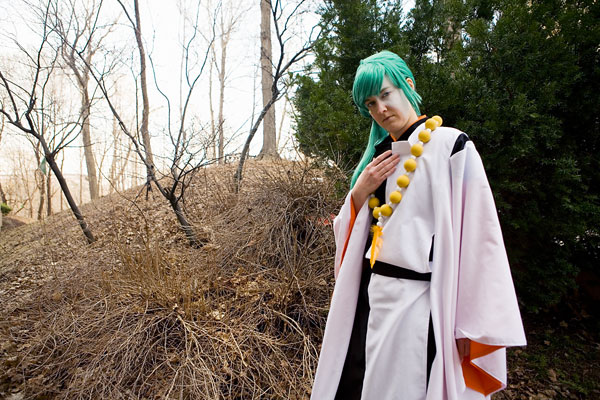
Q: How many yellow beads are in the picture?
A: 10